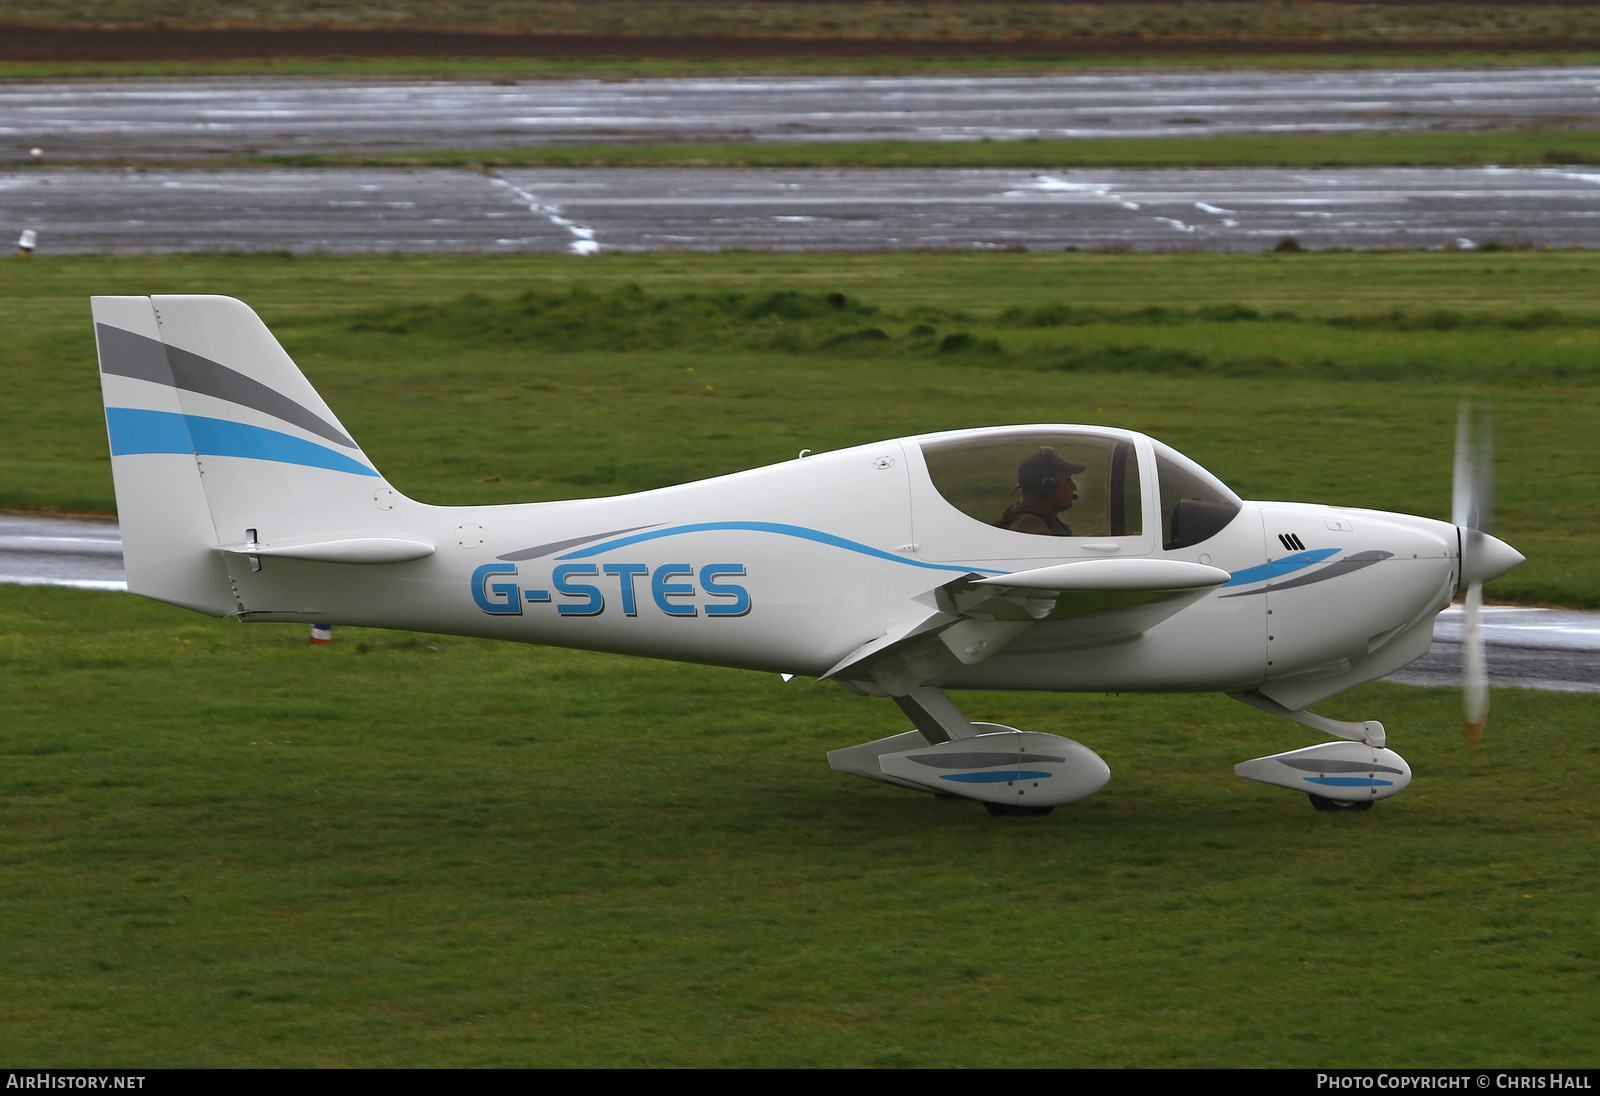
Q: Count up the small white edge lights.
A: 2